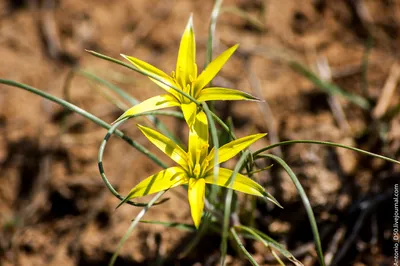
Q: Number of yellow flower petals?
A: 12